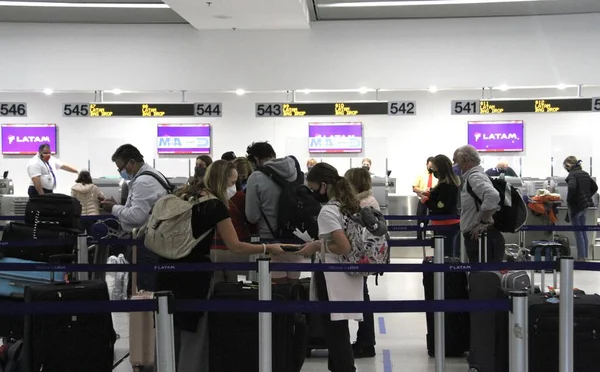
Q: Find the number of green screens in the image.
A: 0